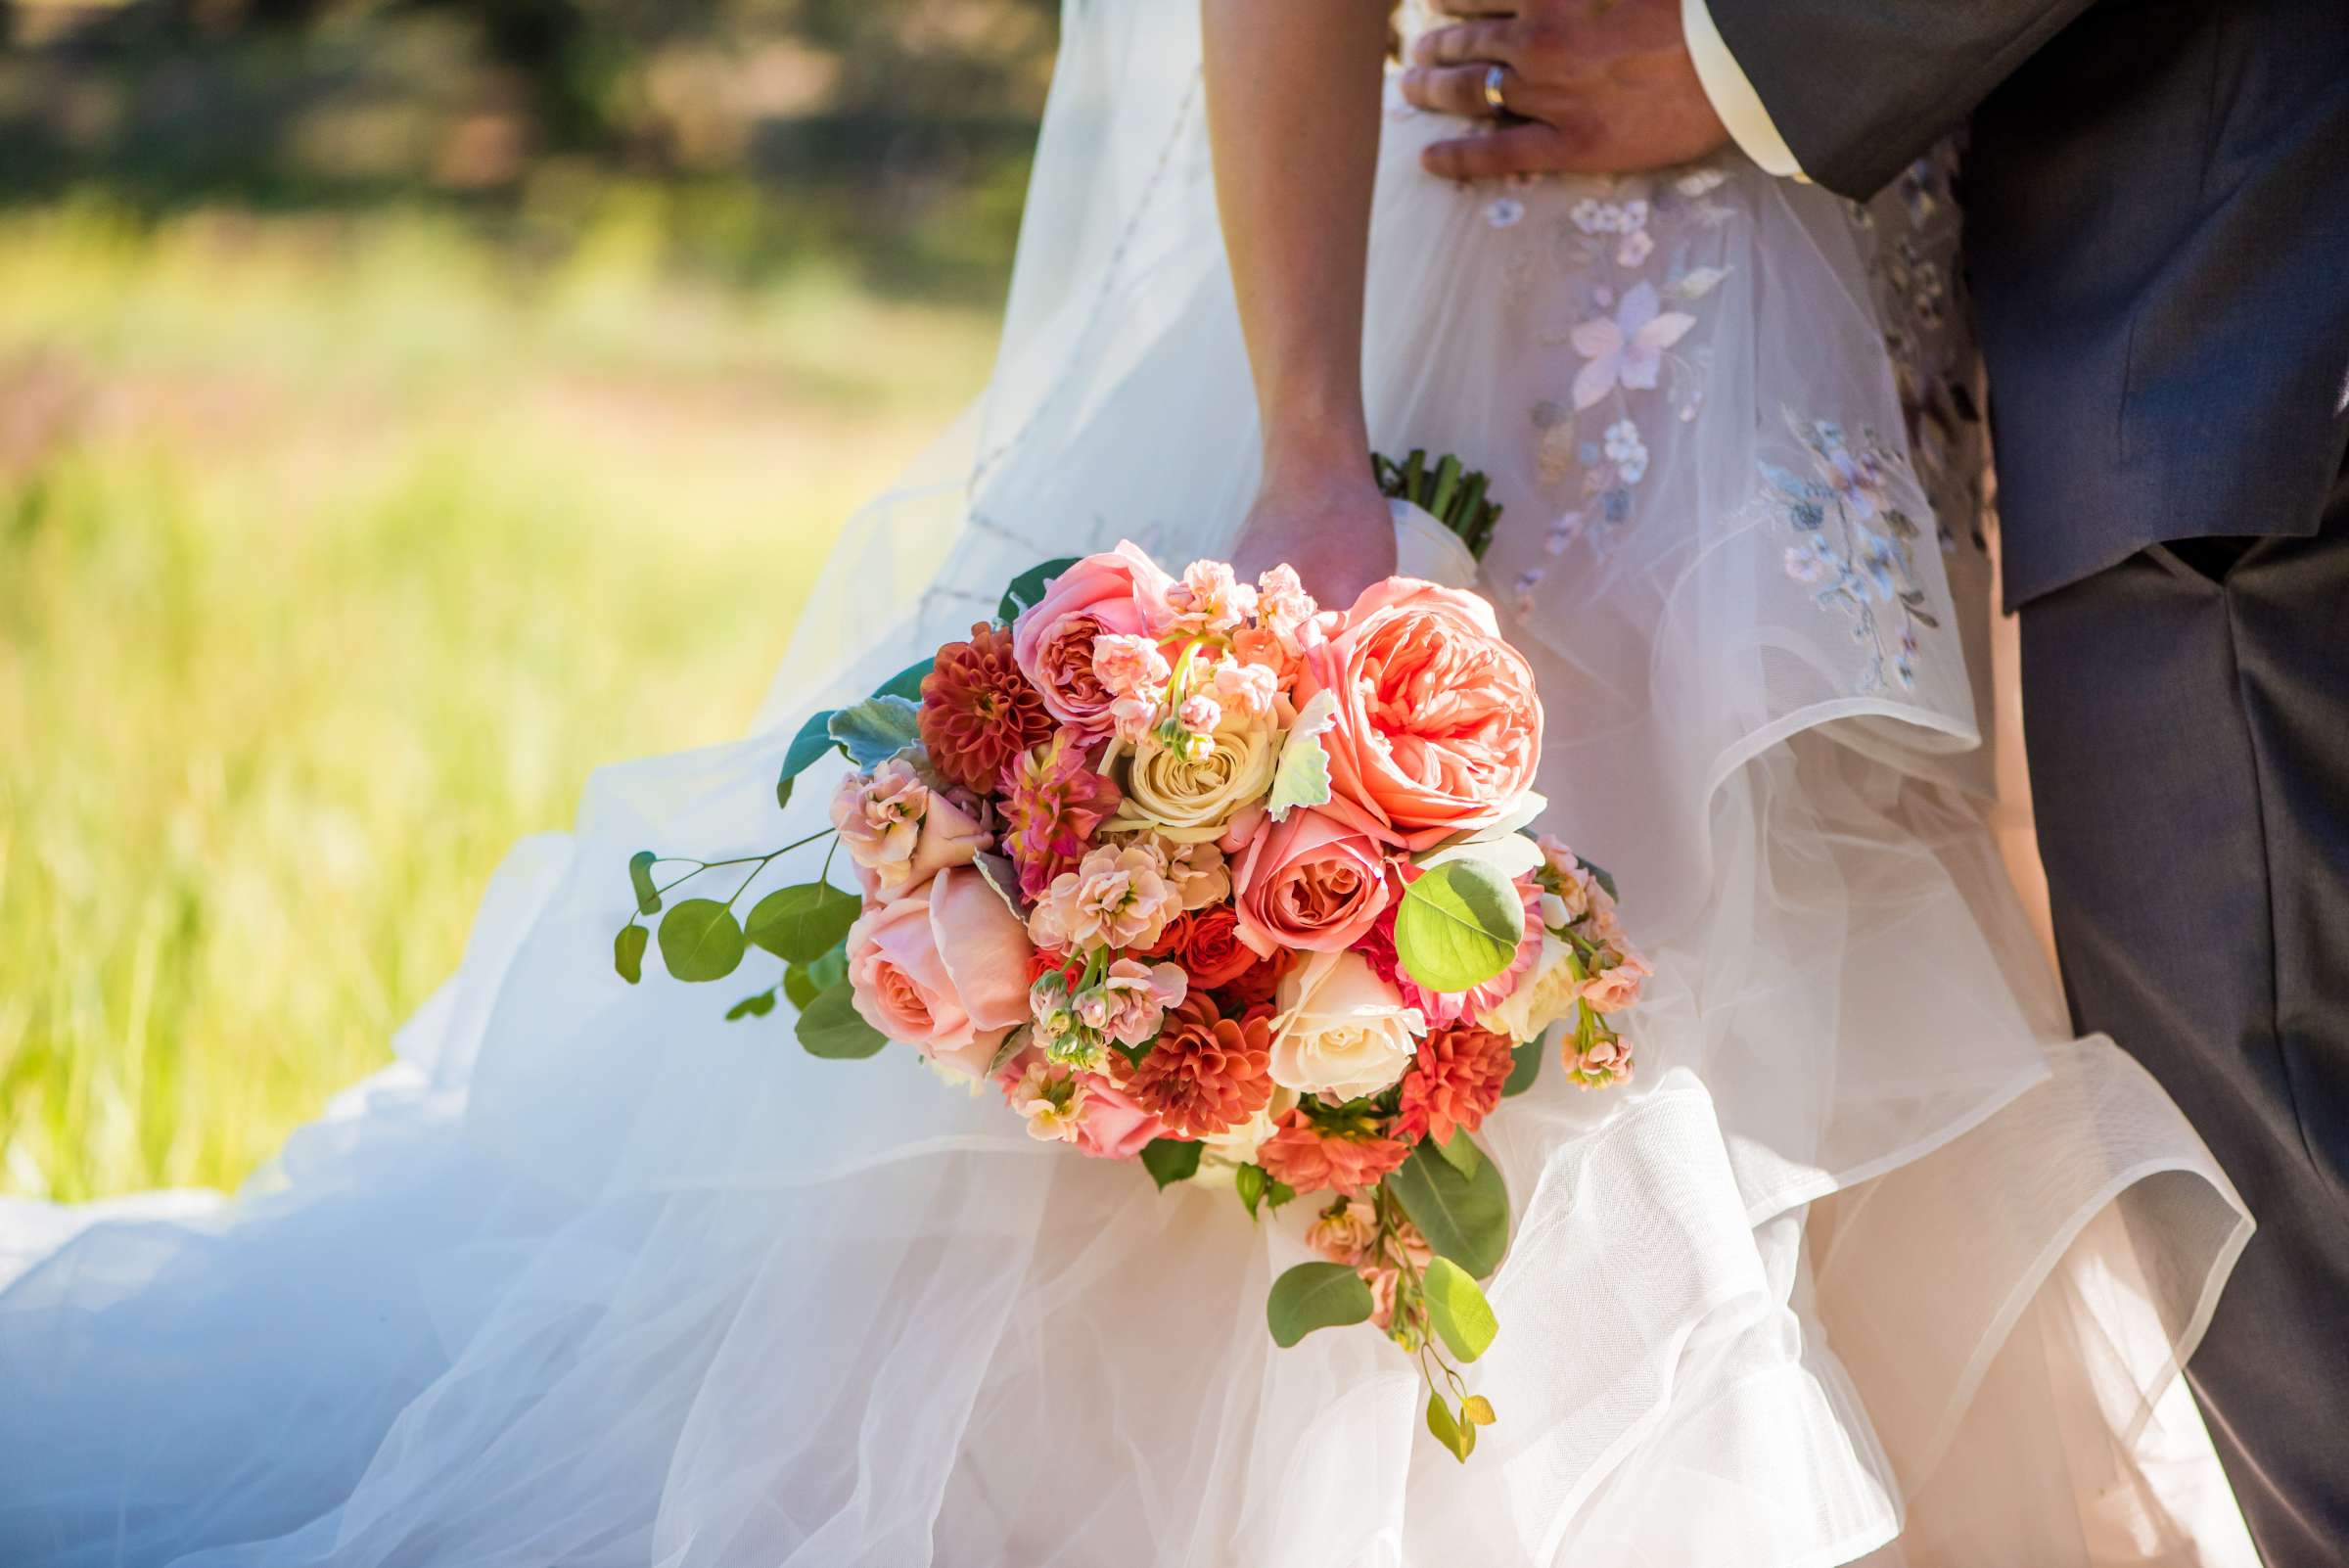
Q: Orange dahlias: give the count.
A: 4